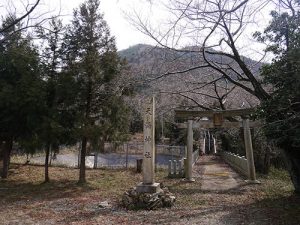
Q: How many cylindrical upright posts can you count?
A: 2